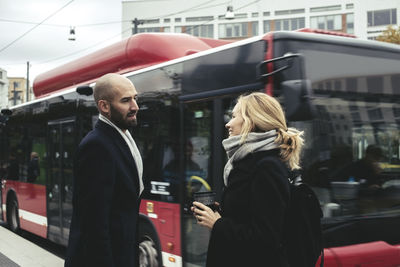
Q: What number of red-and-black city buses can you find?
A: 1